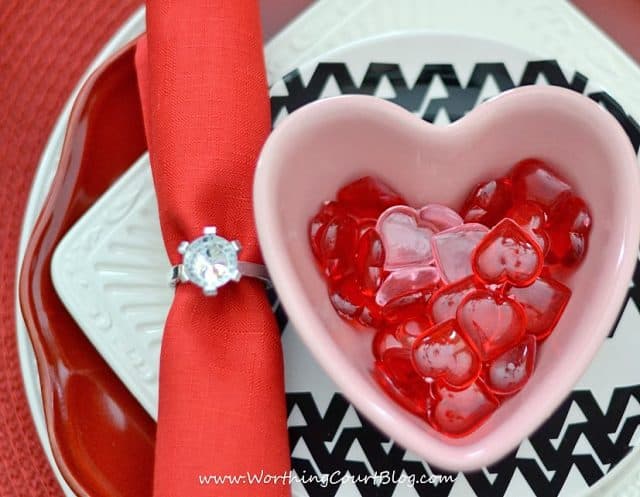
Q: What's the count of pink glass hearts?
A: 4